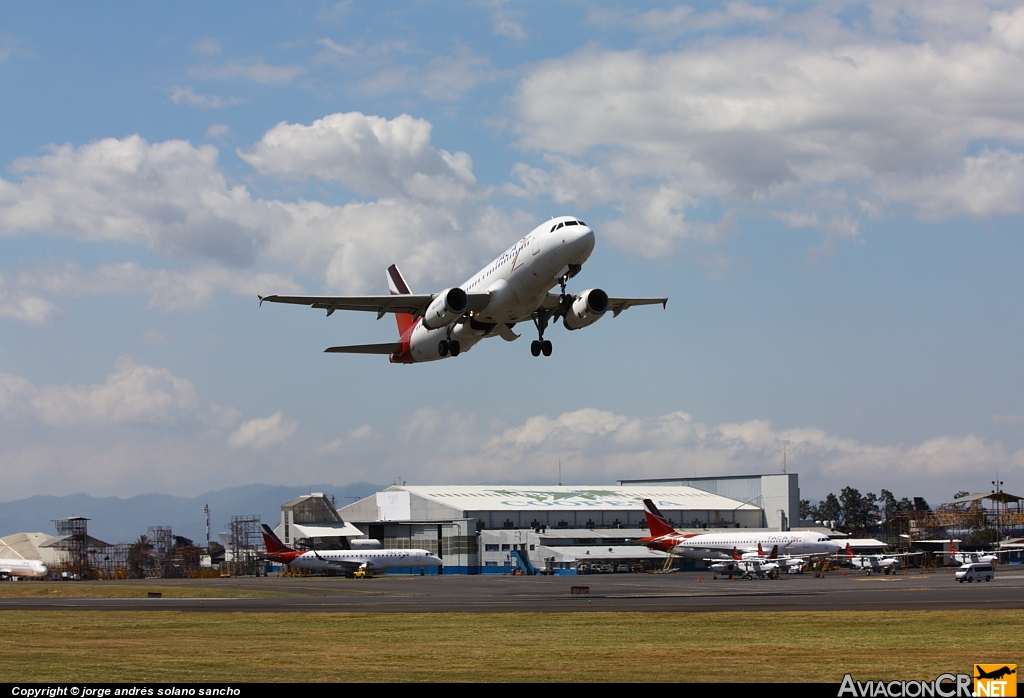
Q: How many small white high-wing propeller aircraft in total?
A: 5